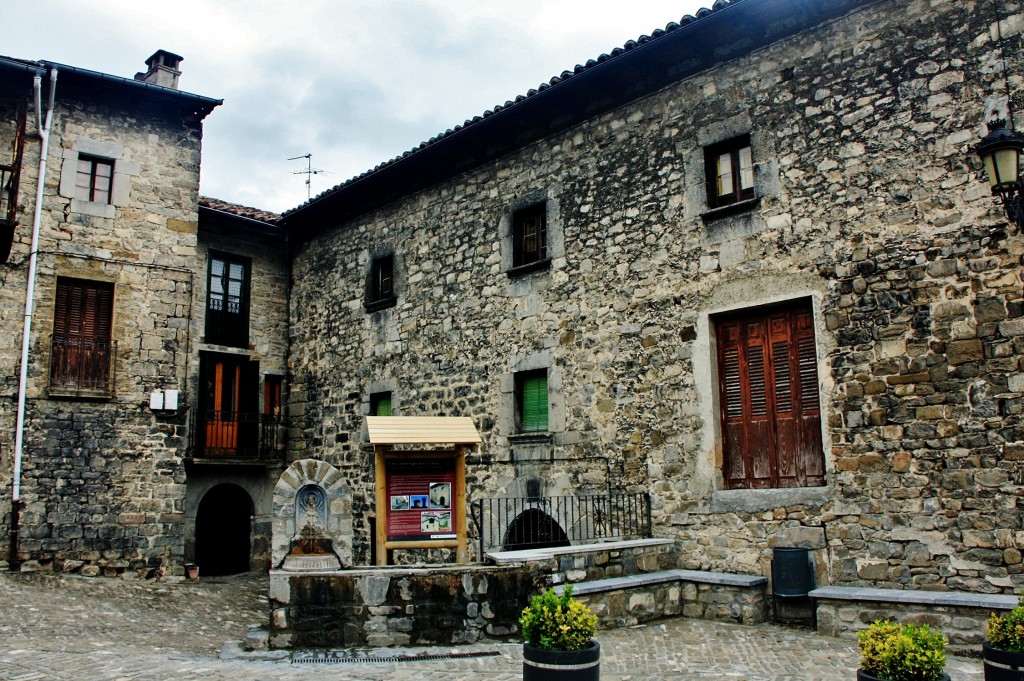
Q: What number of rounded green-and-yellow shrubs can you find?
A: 3